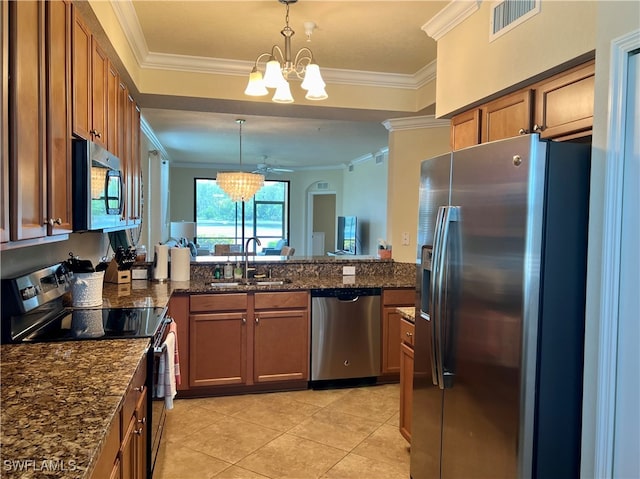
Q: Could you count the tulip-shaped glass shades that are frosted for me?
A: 5